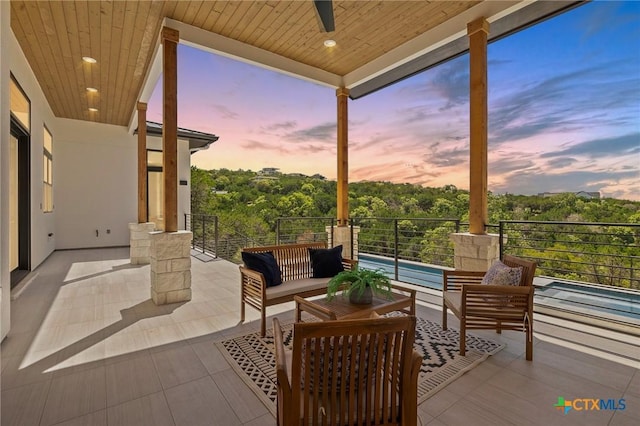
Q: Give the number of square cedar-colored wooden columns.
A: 4